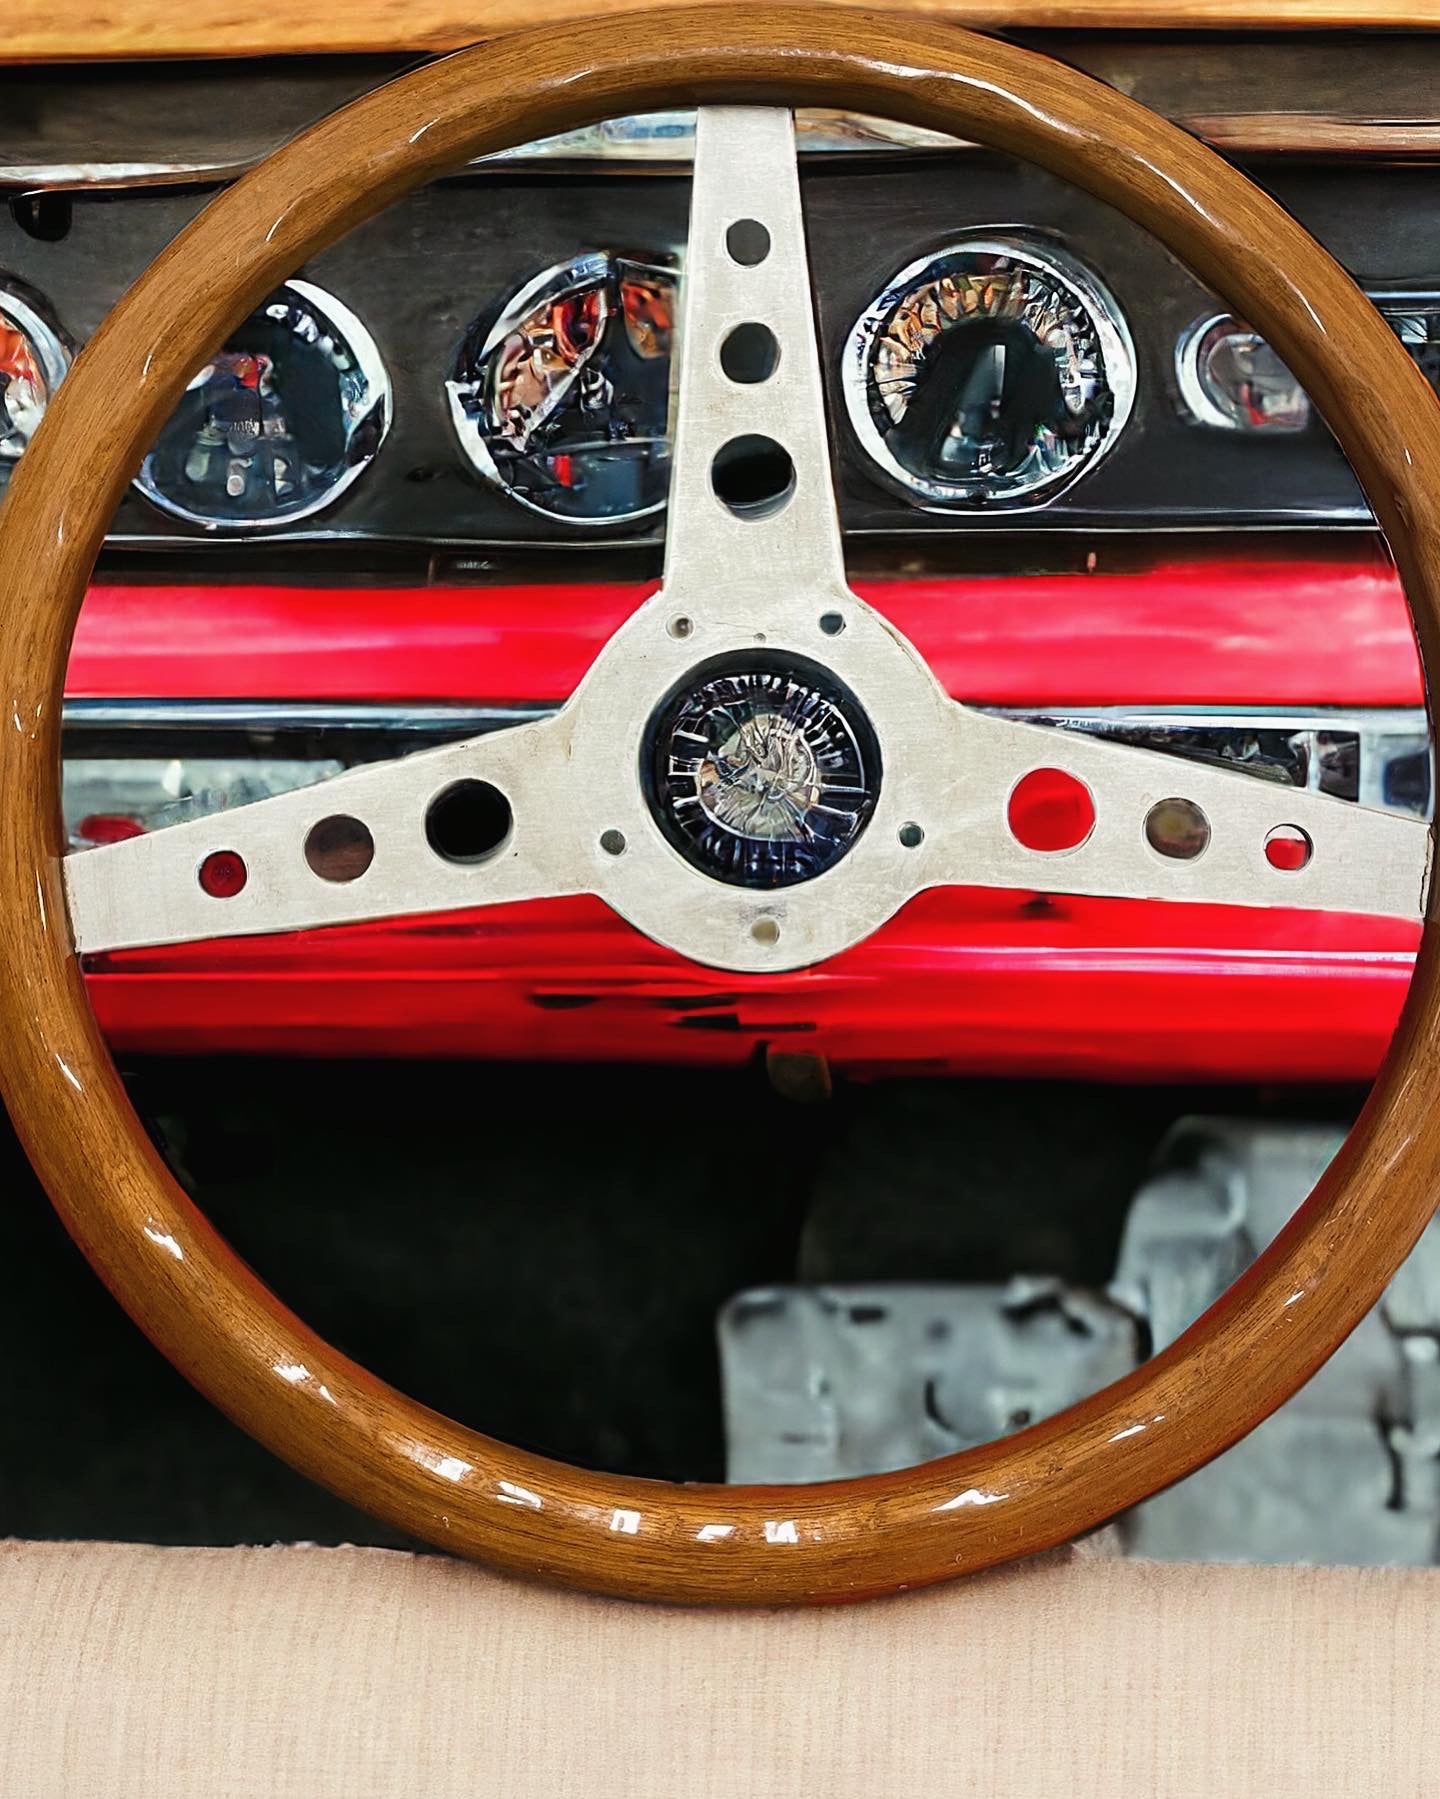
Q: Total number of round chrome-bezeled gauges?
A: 5